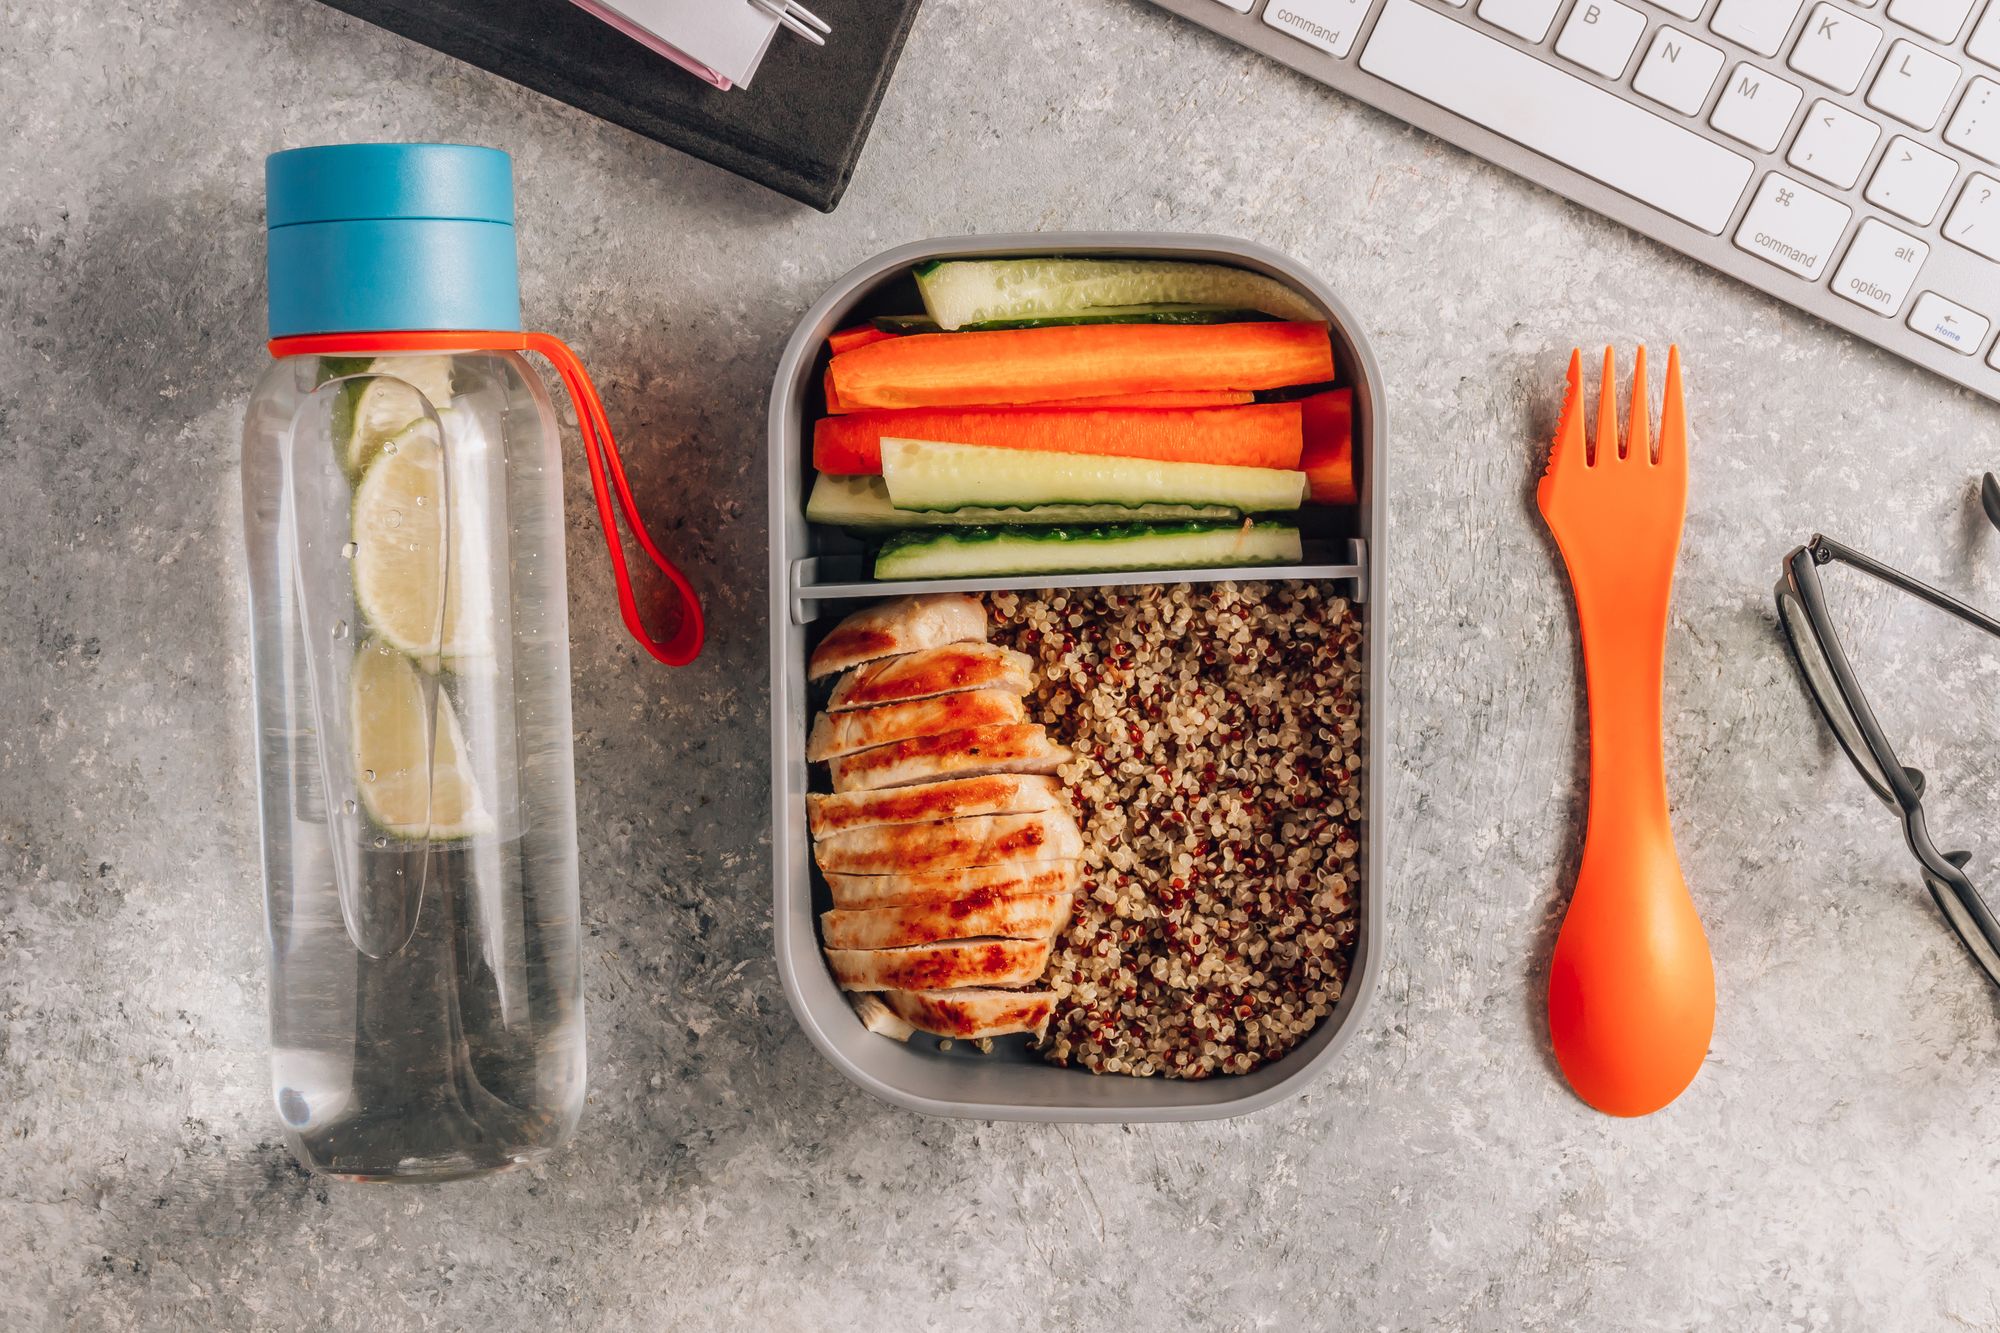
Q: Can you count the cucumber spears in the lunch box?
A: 5